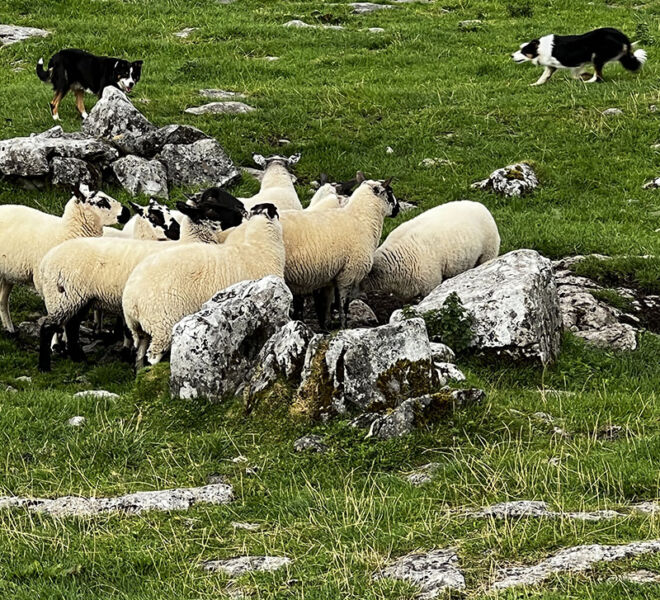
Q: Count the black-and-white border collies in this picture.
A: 2